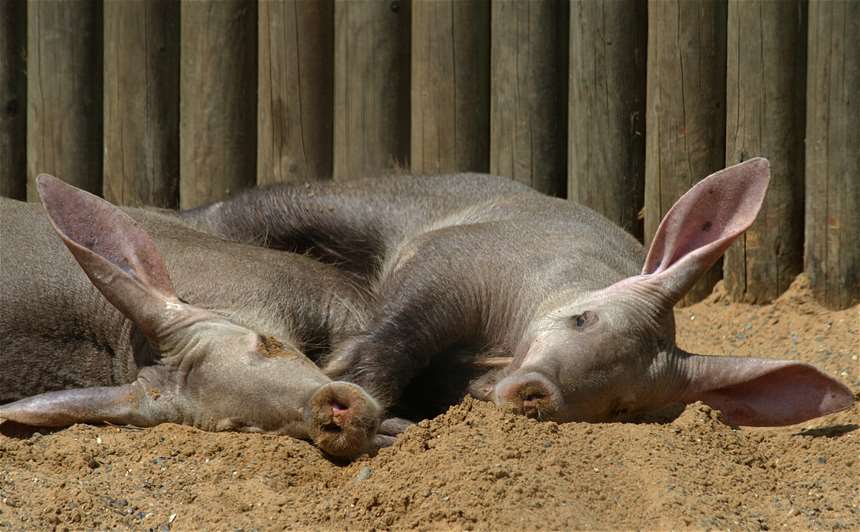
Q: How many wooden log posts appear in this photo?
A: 12